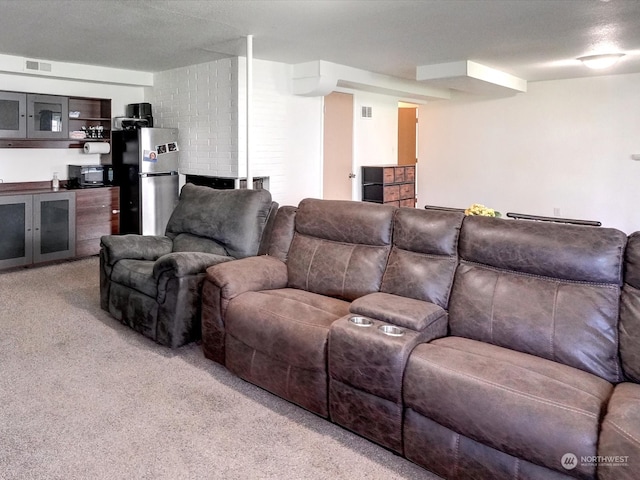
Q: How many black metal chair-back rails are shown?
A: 2